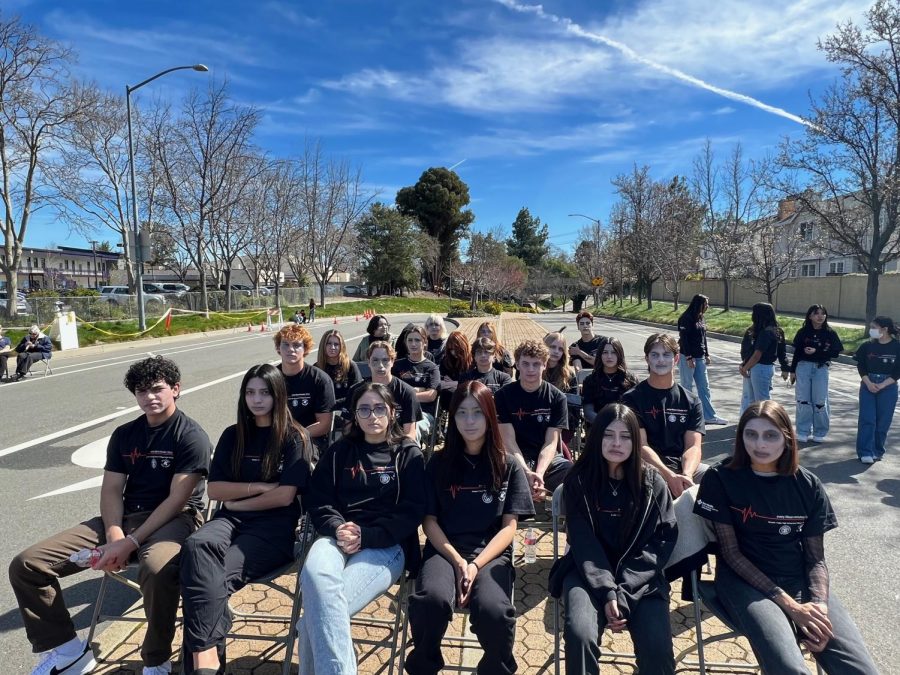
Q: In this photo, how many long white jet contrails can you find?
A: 1